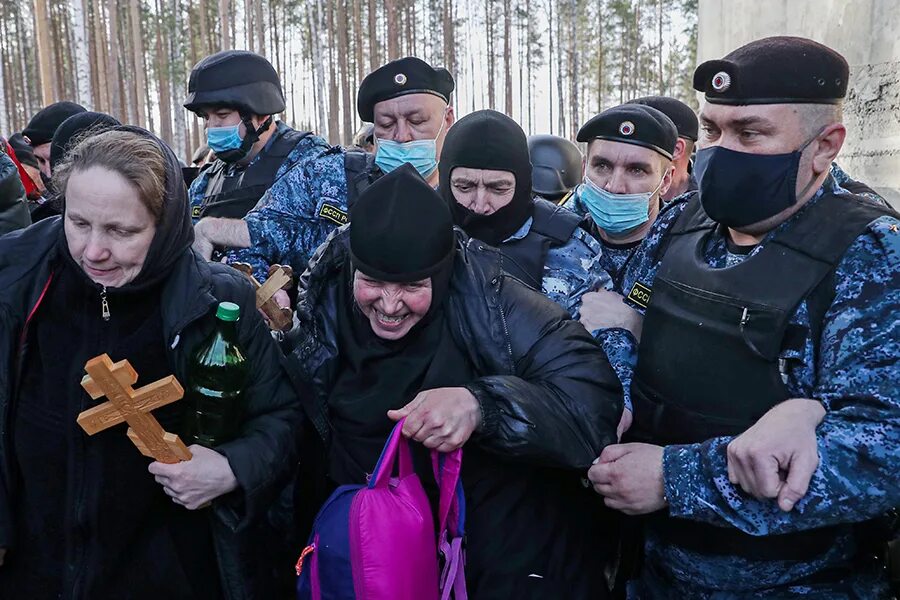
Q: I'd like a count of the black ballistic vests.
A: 4